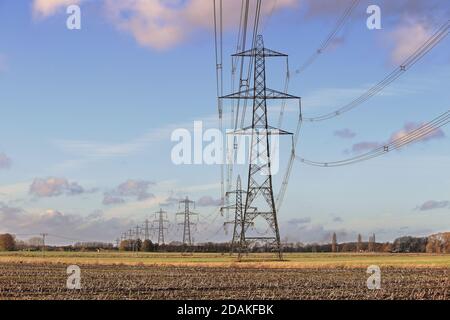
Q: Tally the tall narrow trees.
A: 3